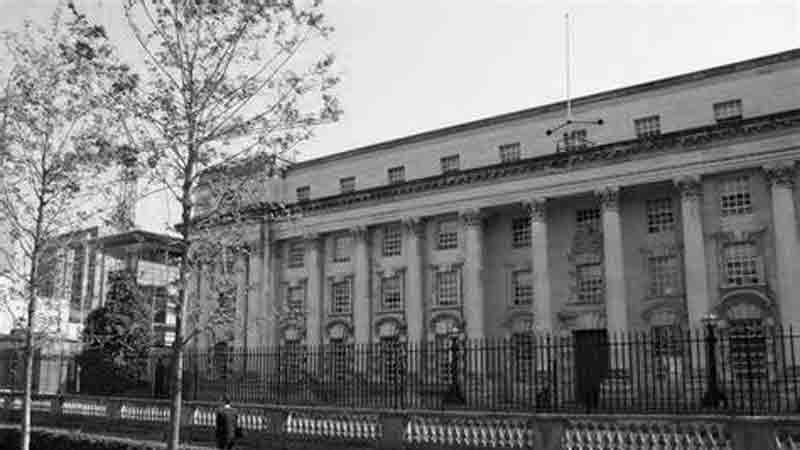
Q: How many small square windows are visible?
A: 8